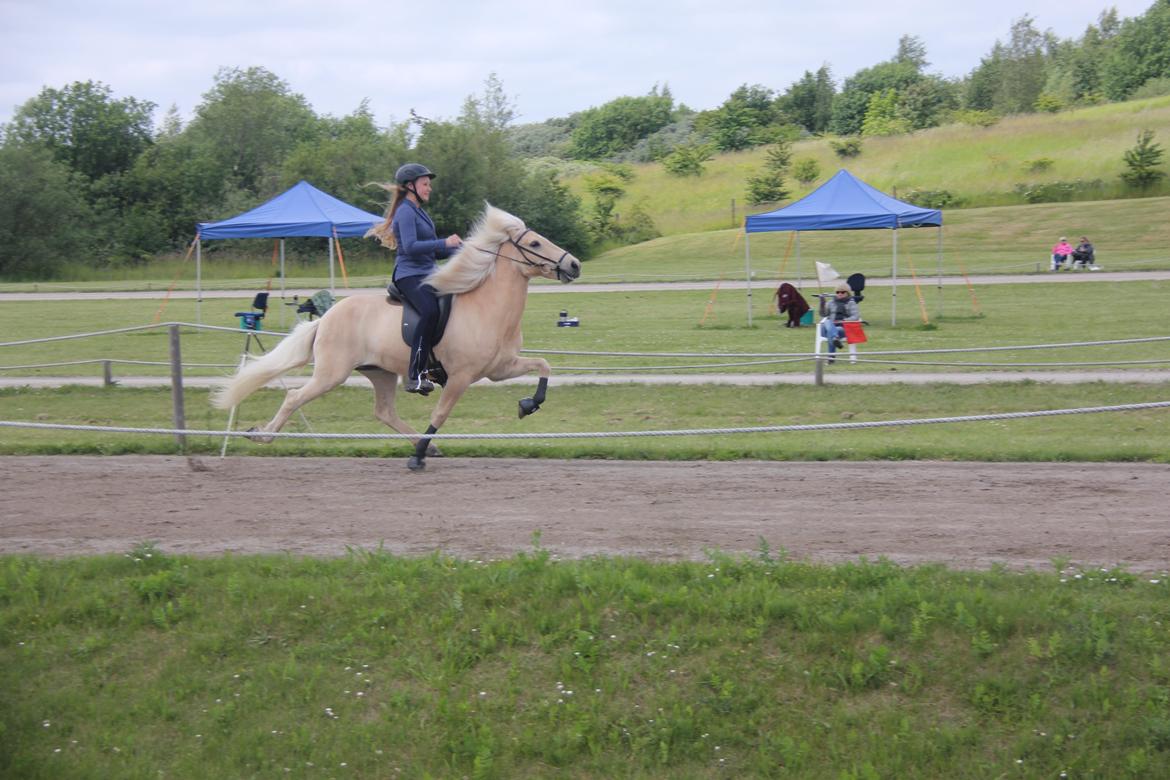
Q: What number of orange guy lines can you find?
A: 7